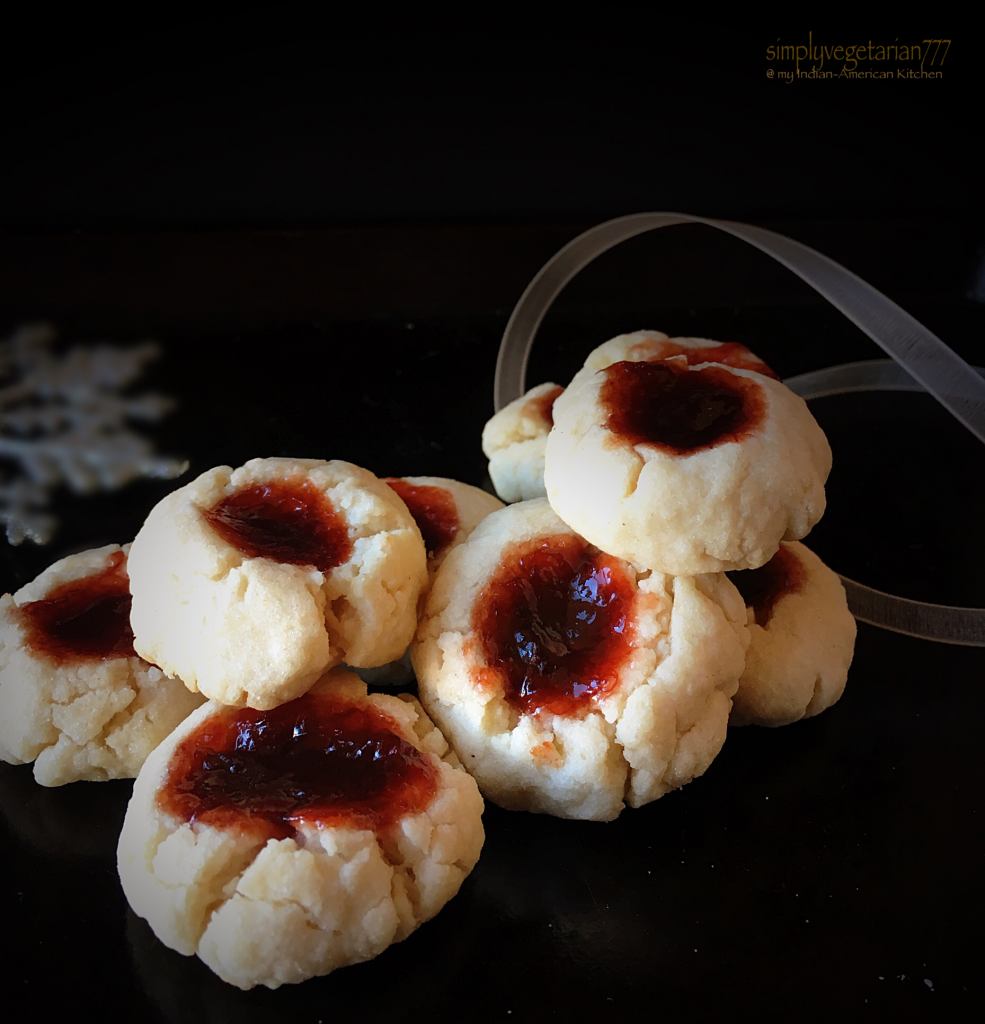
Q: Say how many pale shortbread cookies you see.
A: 9